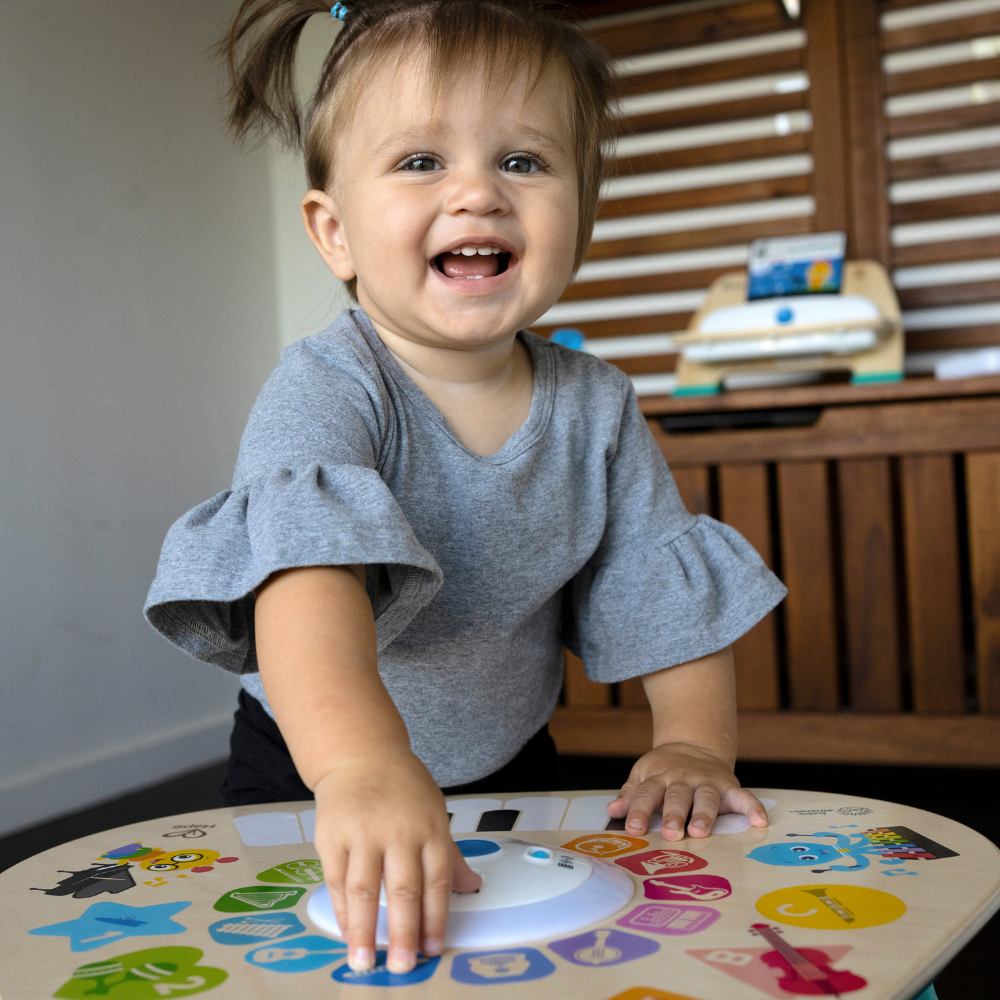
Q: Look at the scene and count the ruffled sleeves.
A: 2